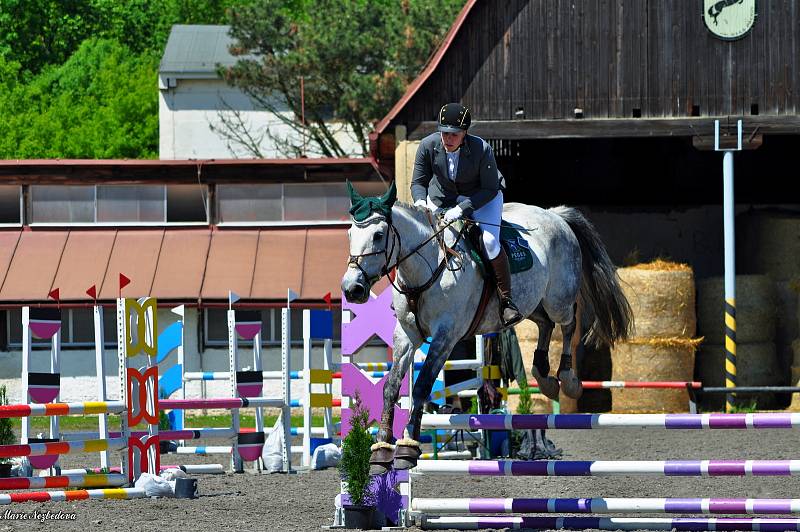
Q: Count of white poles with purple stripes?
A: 4